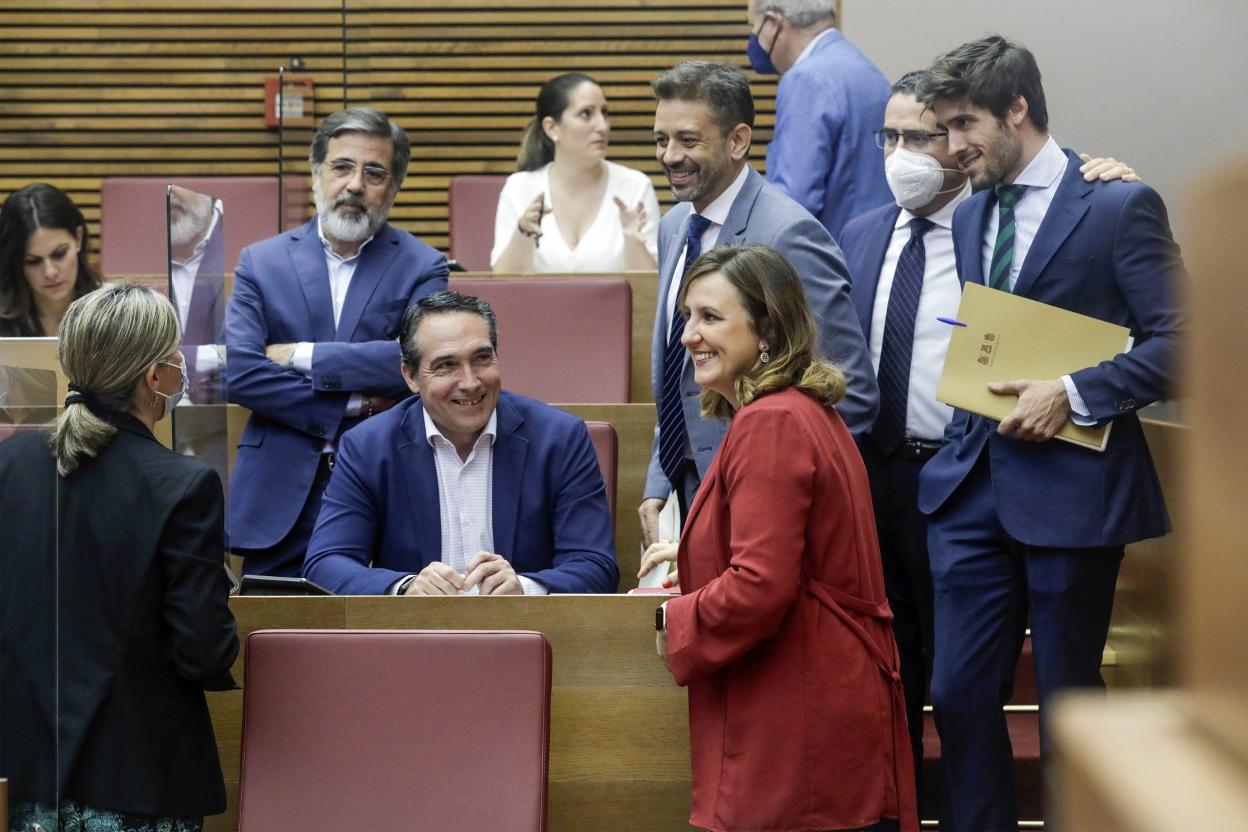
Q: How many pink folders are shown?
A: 1